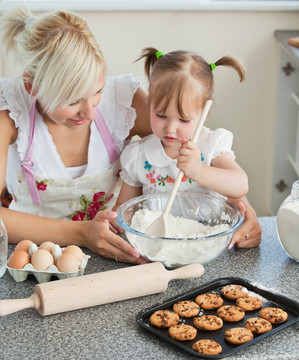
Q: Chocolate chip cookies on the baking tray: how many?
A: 12